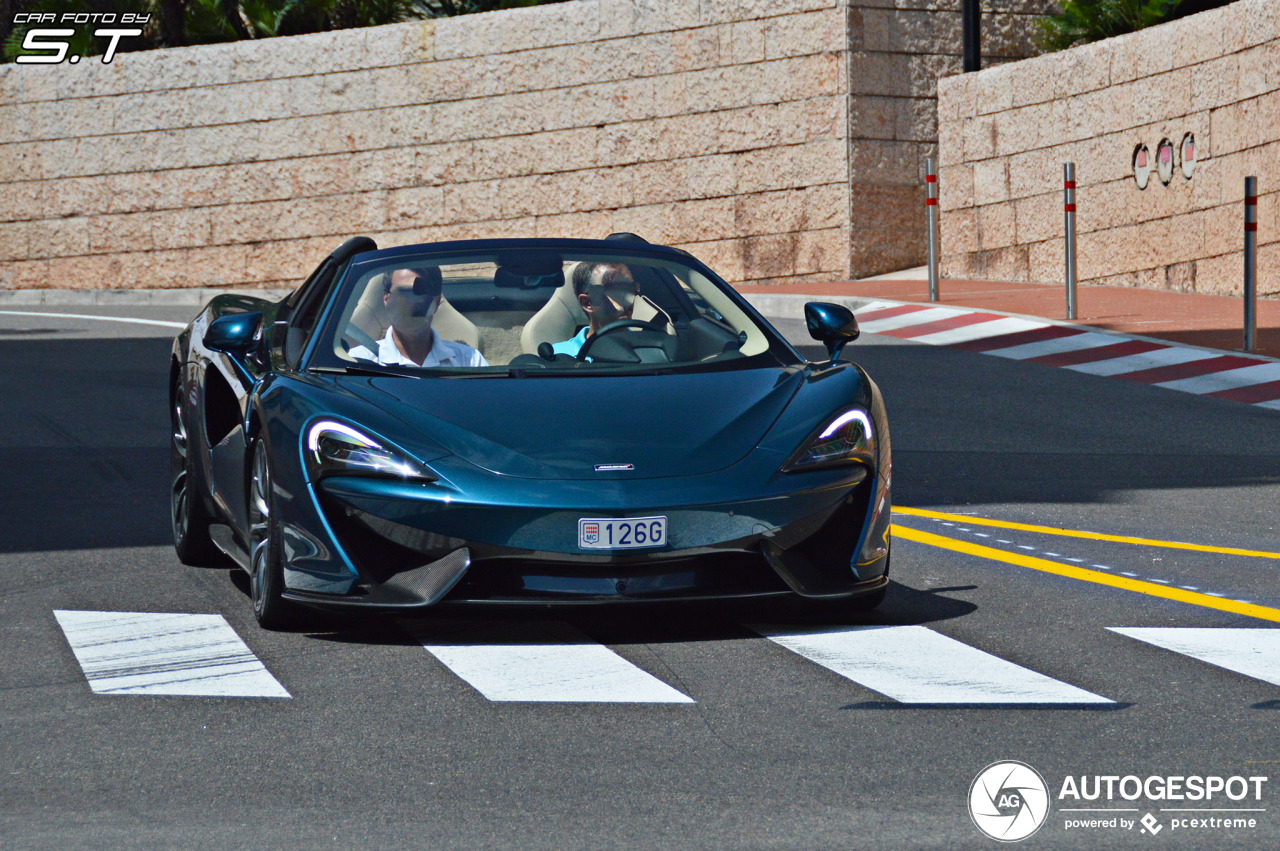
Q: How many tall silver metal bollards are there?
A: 3